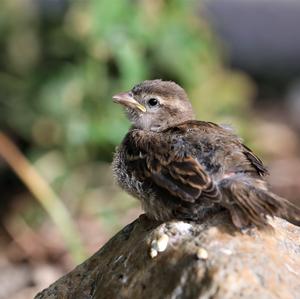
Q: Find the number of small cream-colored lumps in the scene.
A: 3